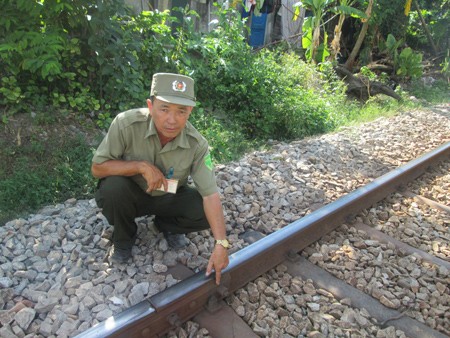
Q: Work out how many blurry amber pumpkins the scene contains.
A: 0